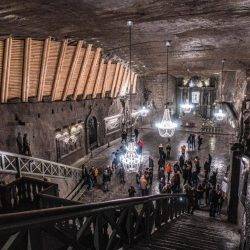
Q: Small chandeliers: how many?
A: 3